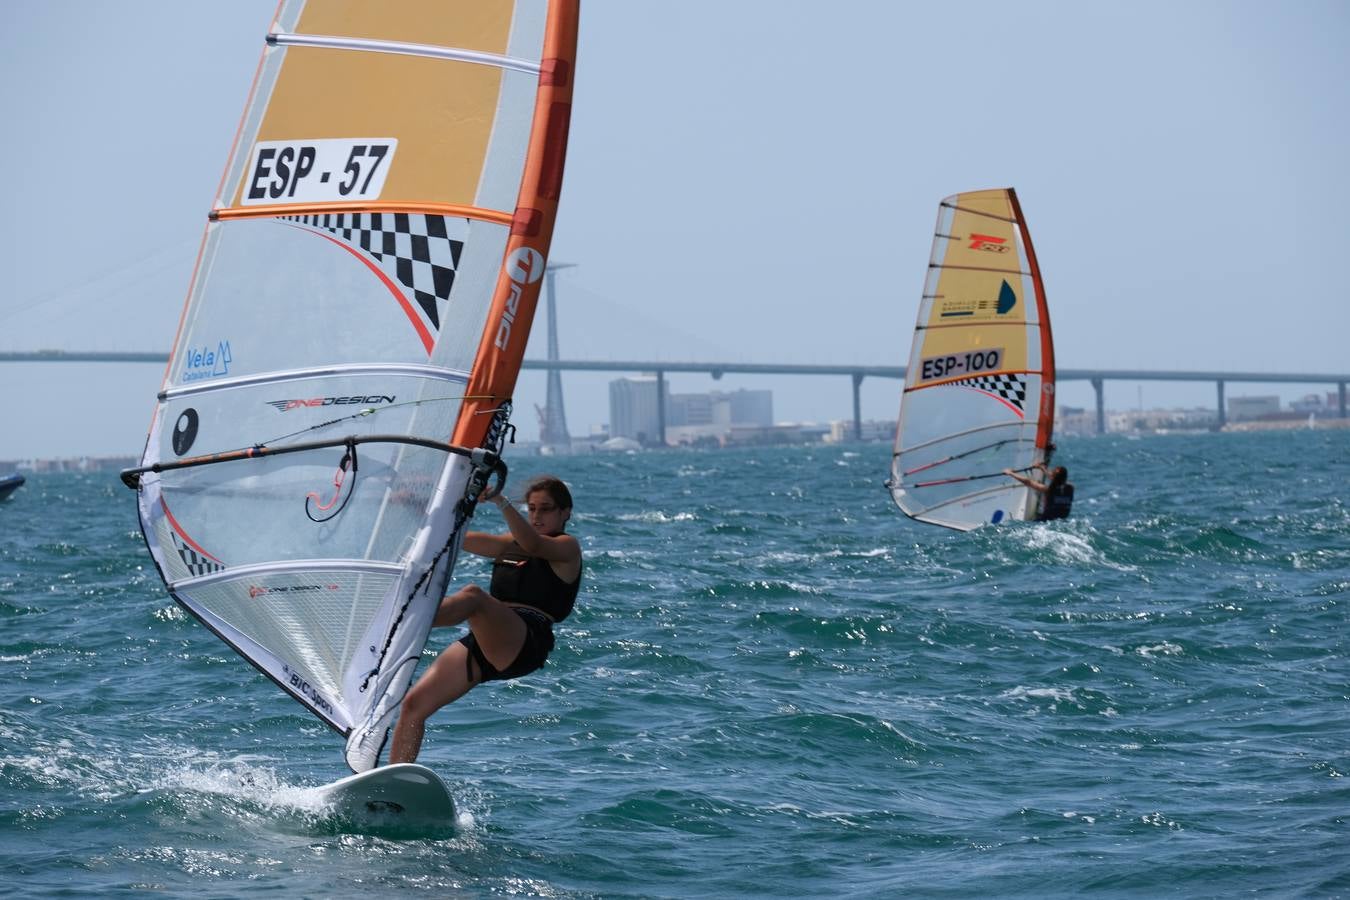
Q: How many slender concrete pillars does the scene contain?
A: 5